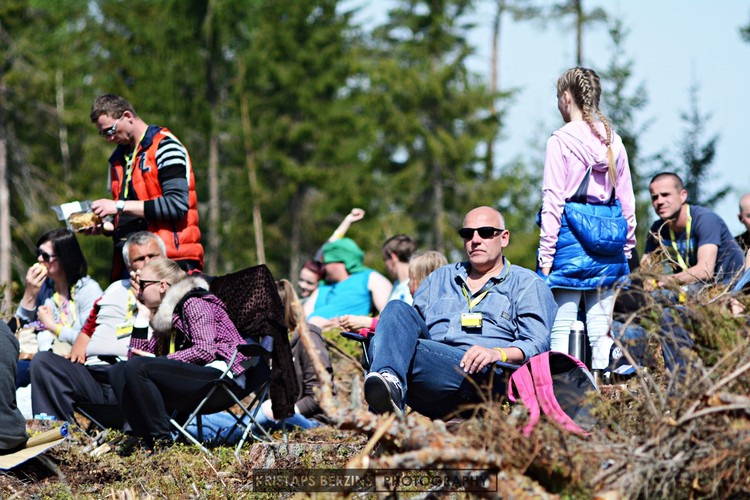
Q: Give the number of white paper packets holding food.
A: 1